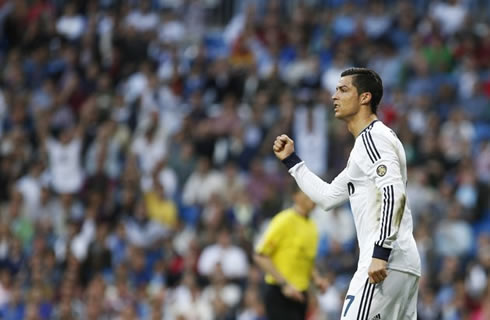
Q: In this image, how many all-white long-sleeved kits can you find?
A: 1